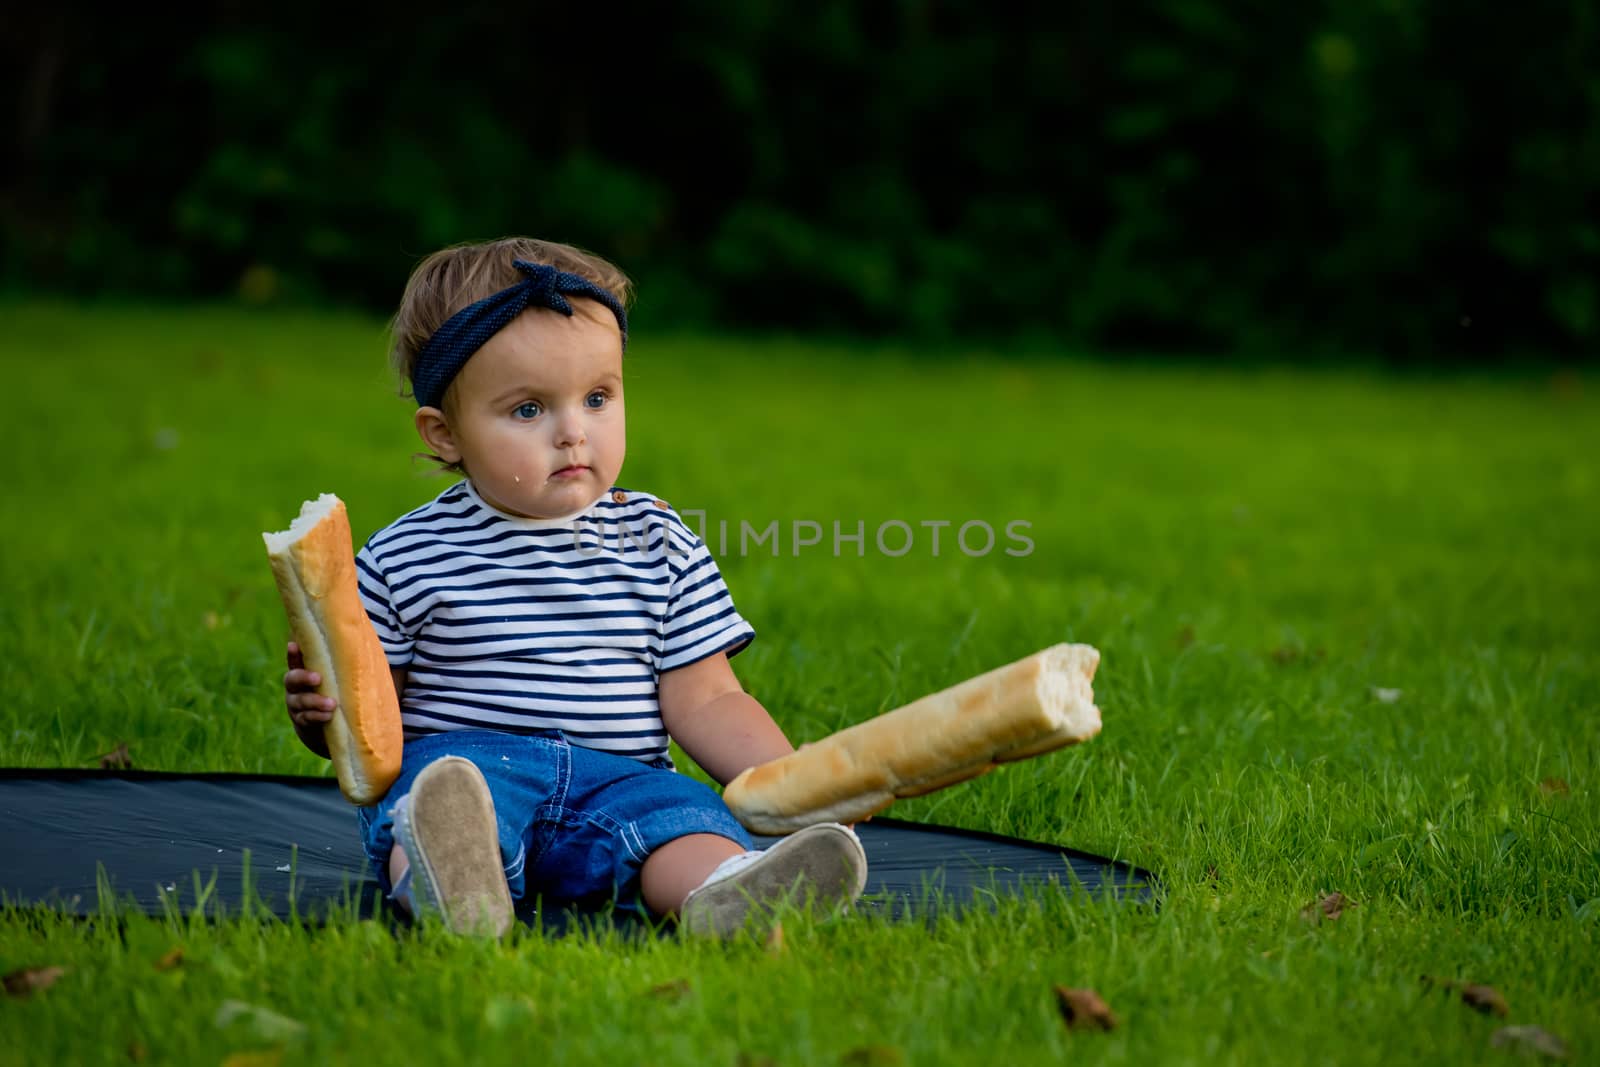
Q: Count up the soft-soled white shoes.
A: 2